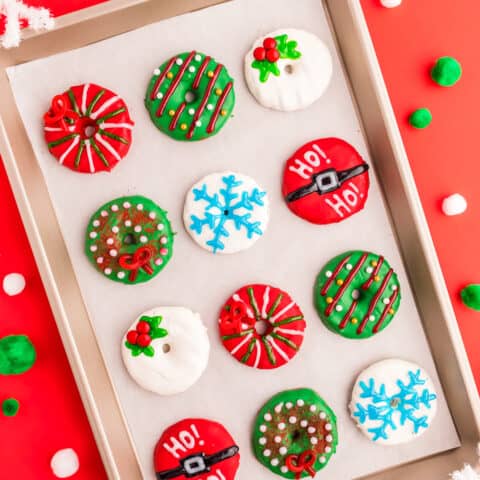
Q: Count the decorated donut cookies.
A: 12